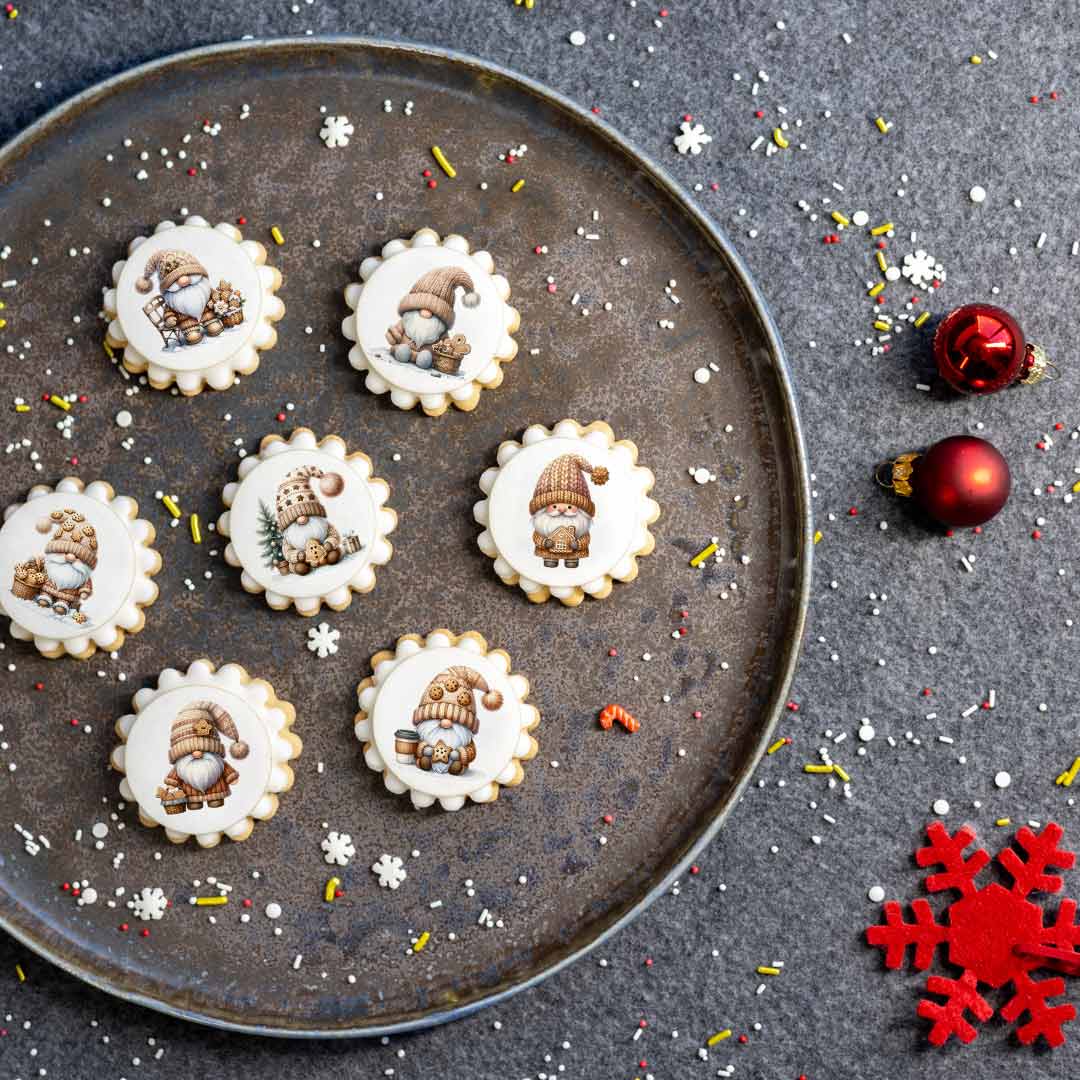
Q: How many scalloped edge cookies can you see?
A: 7